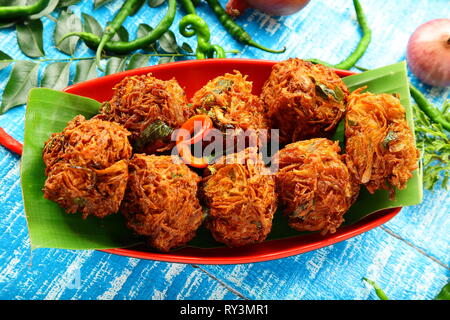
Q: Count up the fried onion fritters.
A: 8